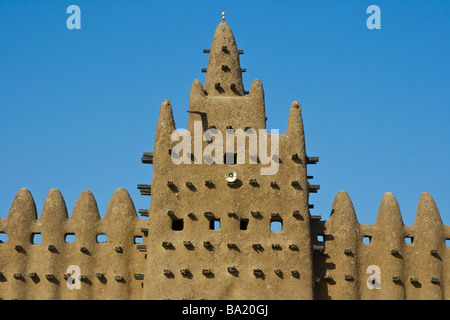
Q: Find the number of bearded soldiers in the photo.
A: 0